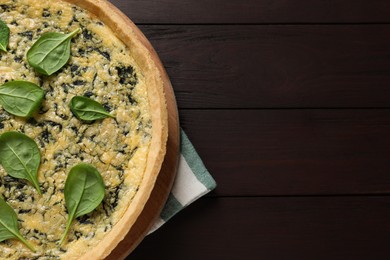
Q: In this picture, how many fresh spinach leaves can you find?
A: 7